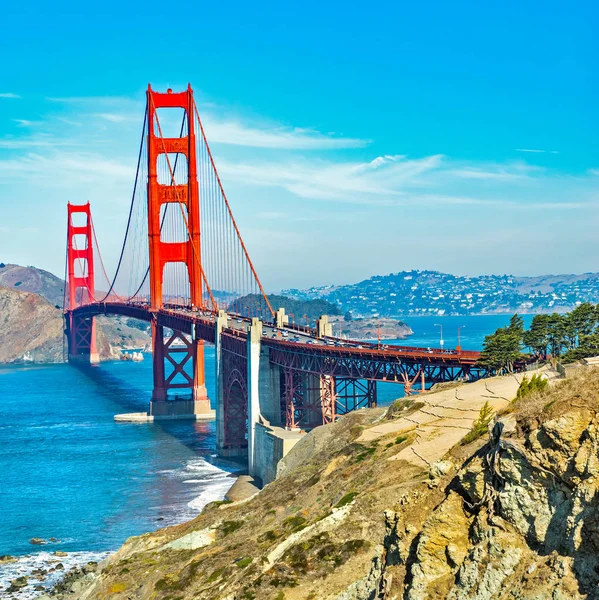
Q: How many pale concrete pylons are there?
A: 4